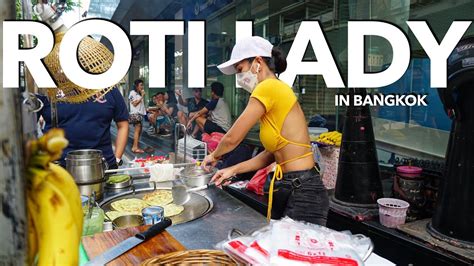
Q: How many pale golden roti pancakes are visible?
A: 4